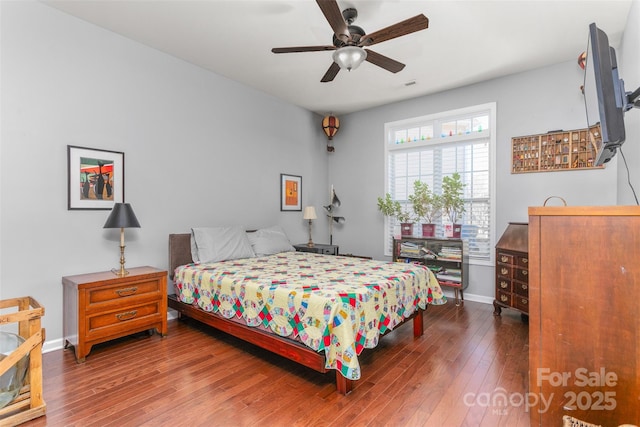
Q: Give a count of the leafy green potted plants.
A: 3